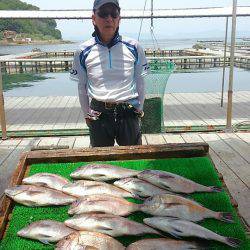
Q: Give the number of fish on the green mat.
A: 13